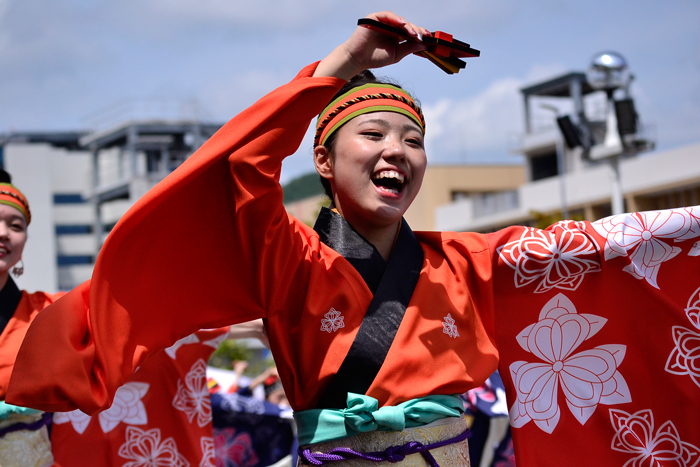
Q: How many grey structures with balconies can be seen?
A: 2